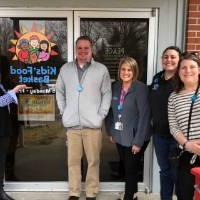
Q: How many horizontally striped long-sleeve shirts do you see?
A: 1